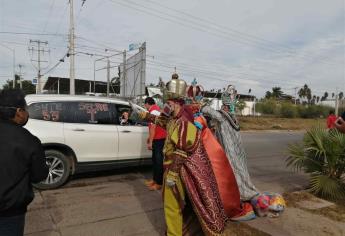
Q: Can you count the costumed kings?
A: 3